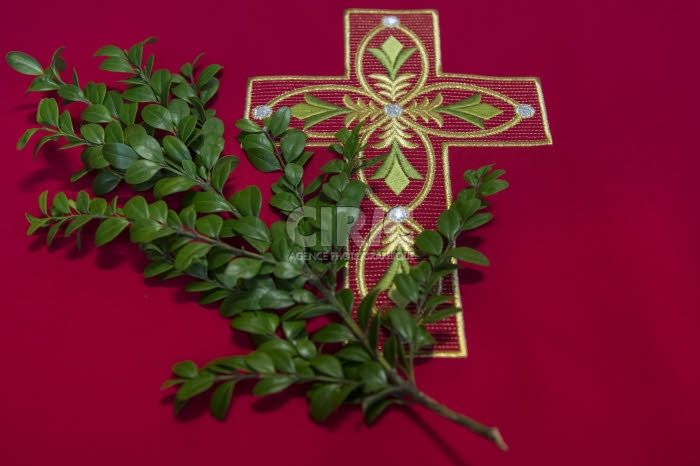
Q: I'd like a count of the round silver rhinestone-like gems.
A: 5